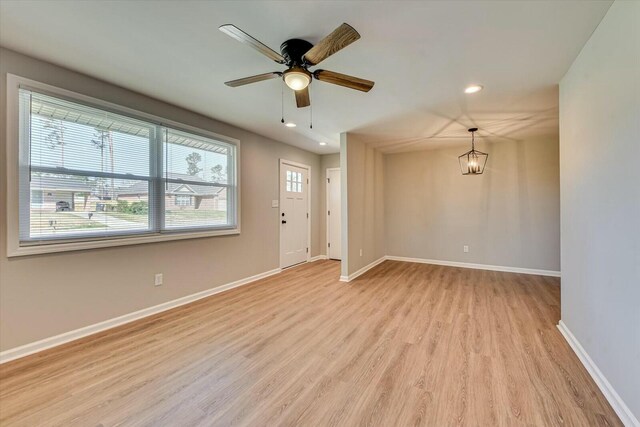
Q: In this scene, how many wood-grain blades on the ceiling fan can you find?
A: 5